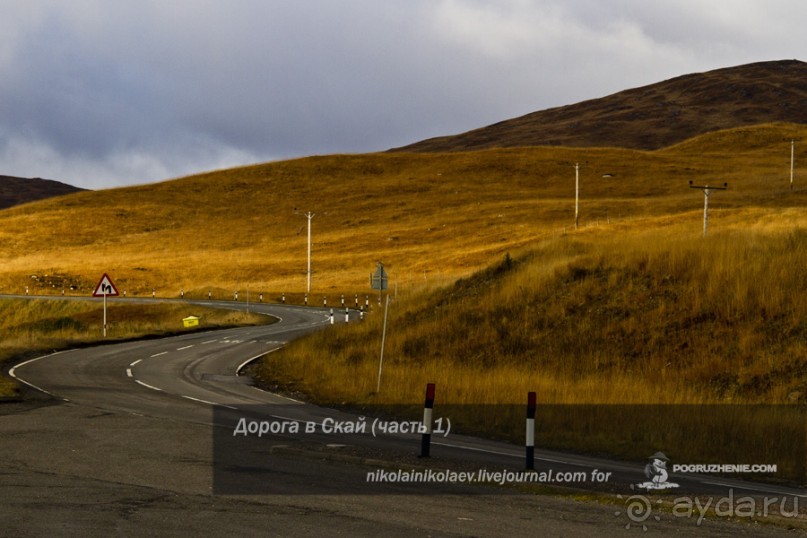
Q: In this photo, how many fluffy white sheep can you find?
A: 0